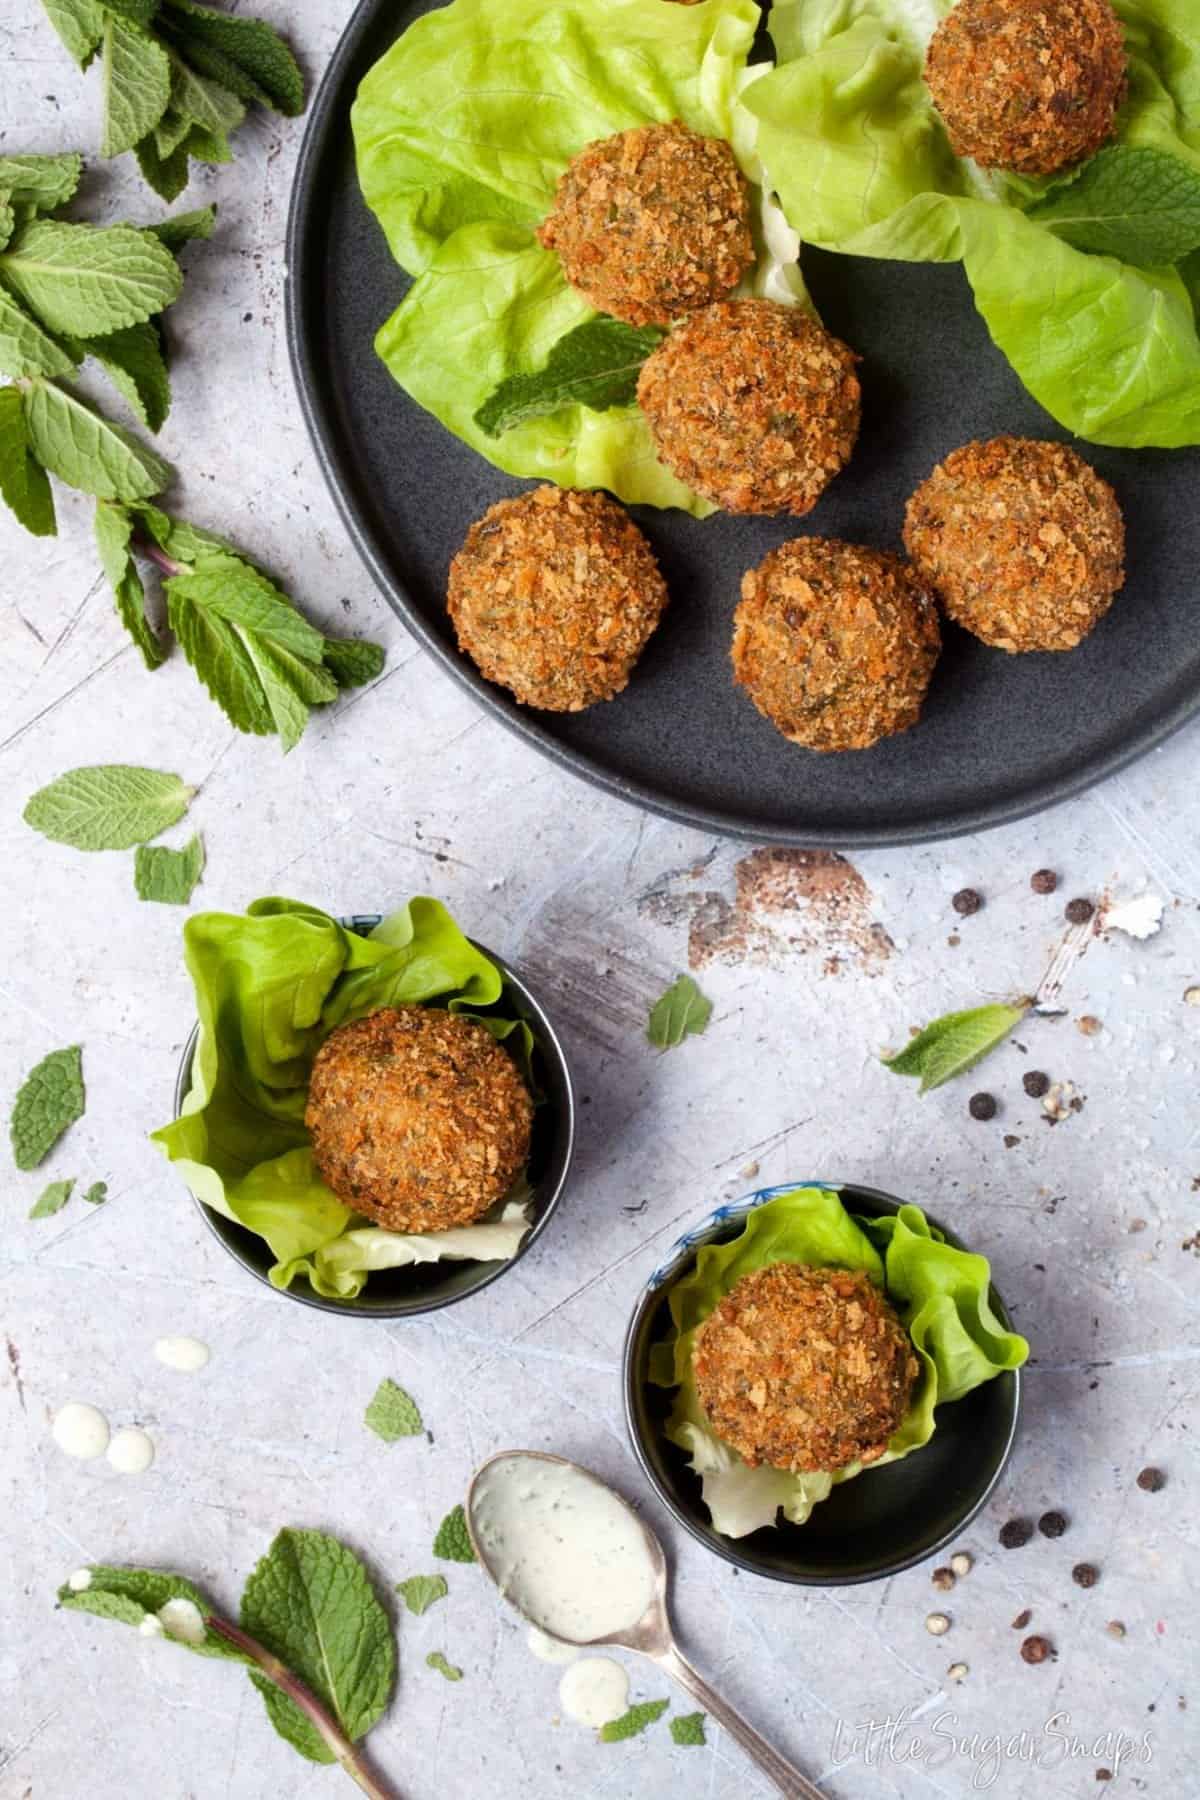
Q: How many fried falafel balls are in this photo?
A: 8